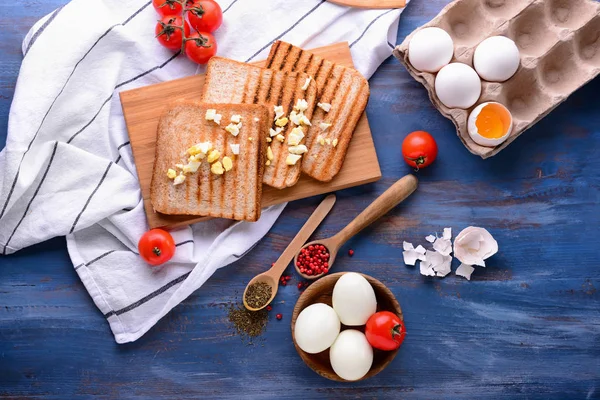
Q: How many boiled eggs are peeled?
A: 3